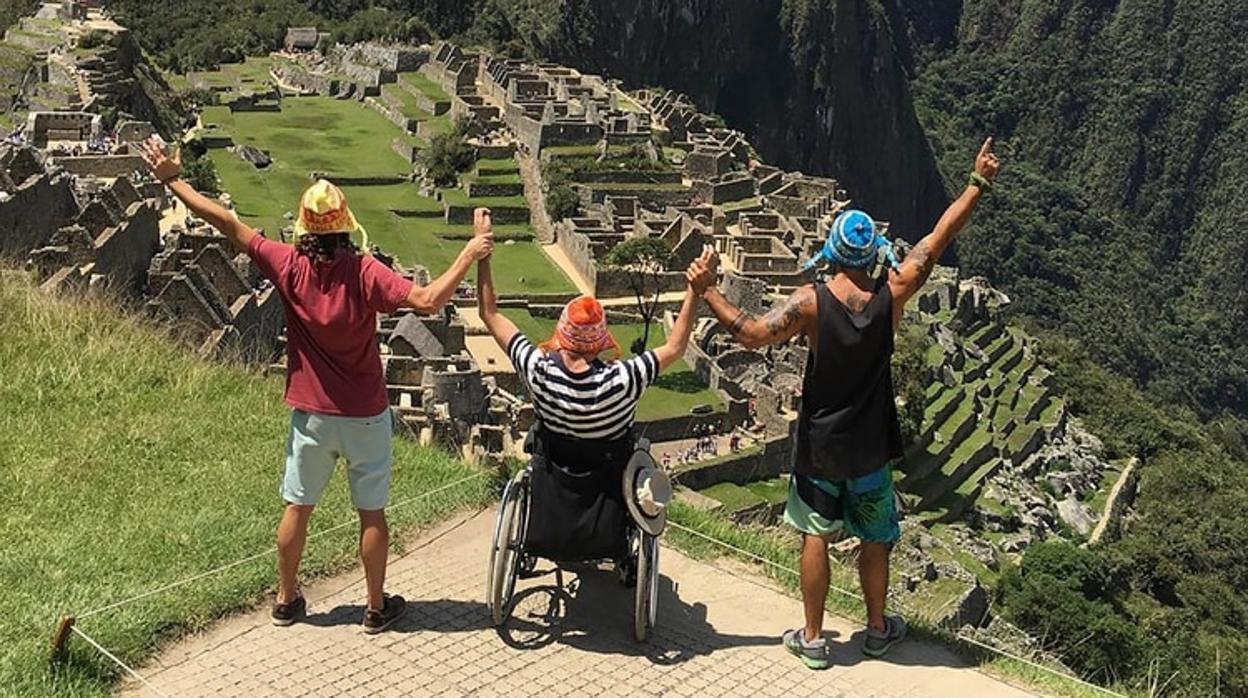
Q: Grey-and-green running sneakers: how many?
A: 2